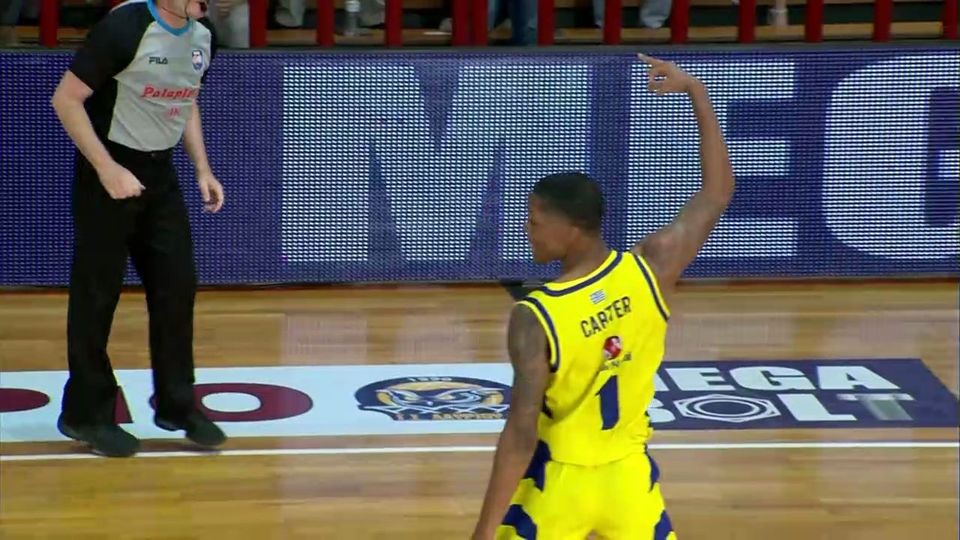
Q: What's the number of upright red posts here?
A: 13